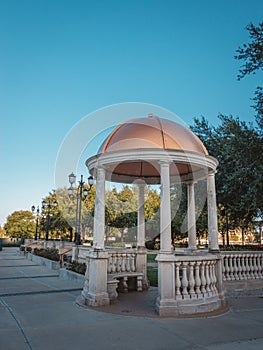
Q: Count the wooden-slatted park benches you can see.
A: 0